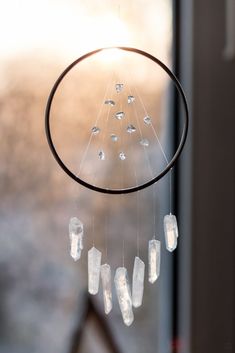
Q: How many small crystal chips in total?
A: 11